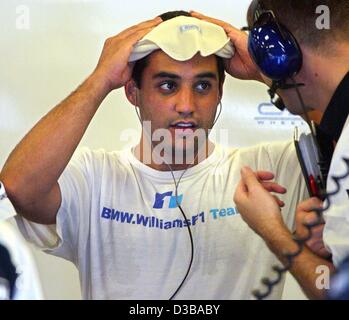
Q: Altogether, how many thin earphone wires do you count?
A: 2